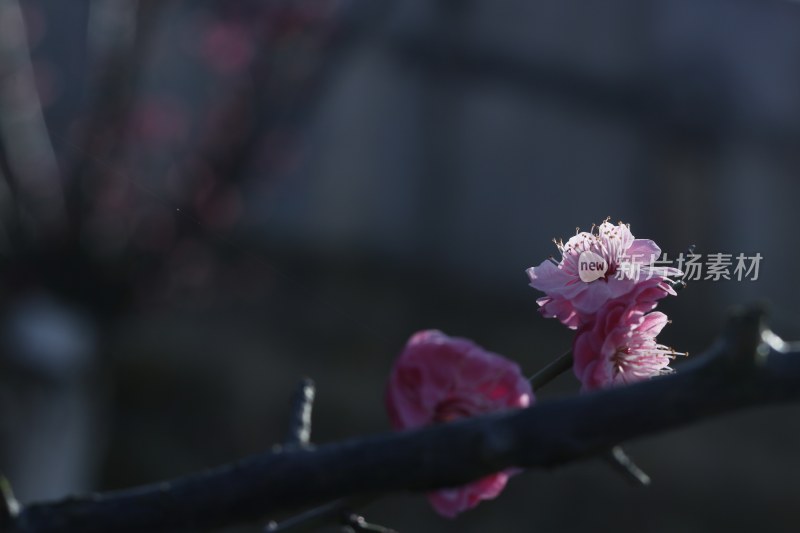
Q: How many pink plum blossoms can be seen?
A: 3